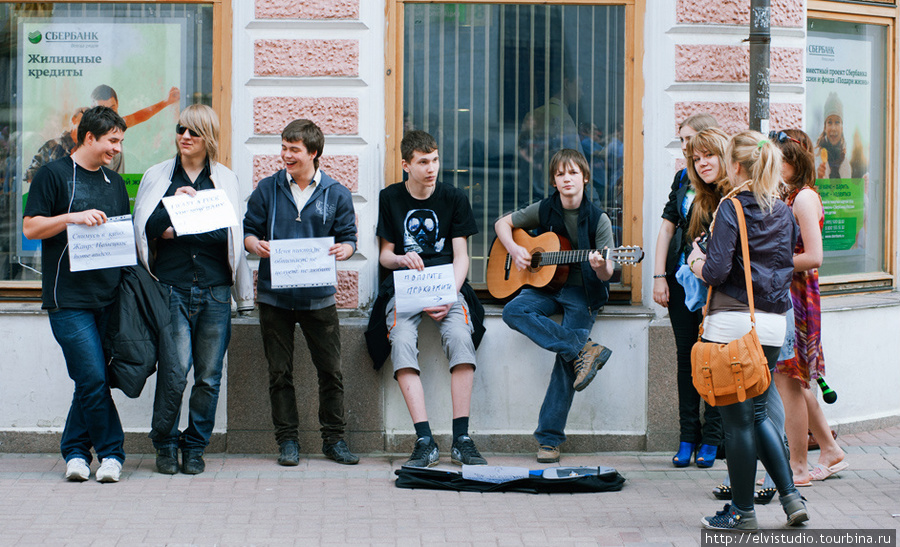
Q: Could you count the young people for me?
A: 9